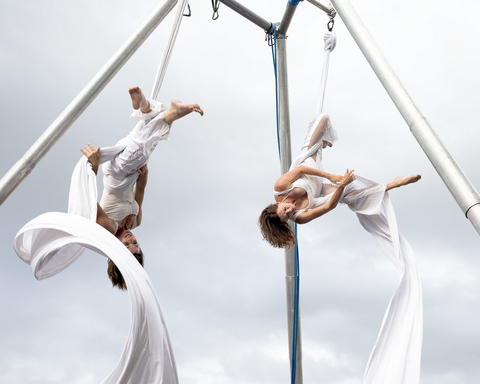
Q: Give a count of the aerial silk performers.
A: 2